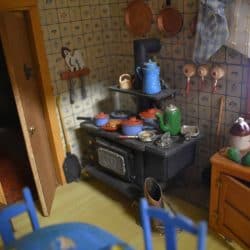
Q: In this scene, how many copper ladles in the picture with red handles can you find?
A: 3